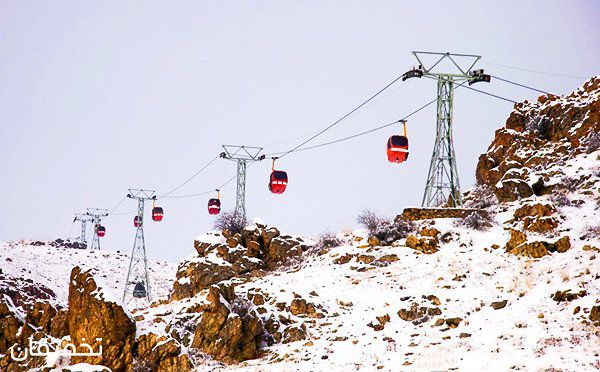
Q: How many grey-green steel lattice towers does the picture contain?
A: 5